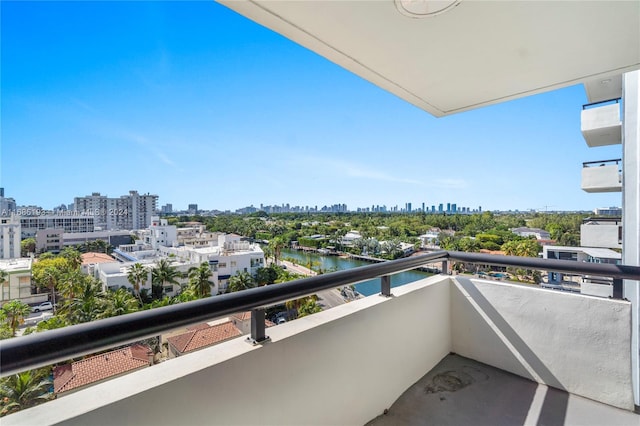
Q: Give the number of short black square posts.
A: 4